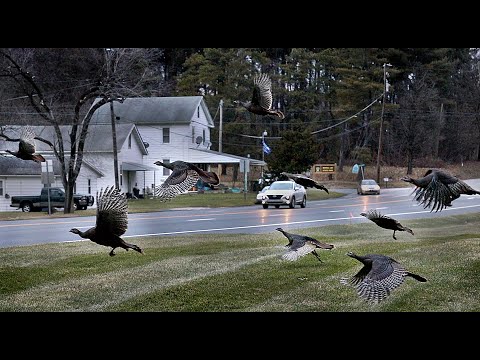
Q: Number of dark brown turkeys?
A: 9